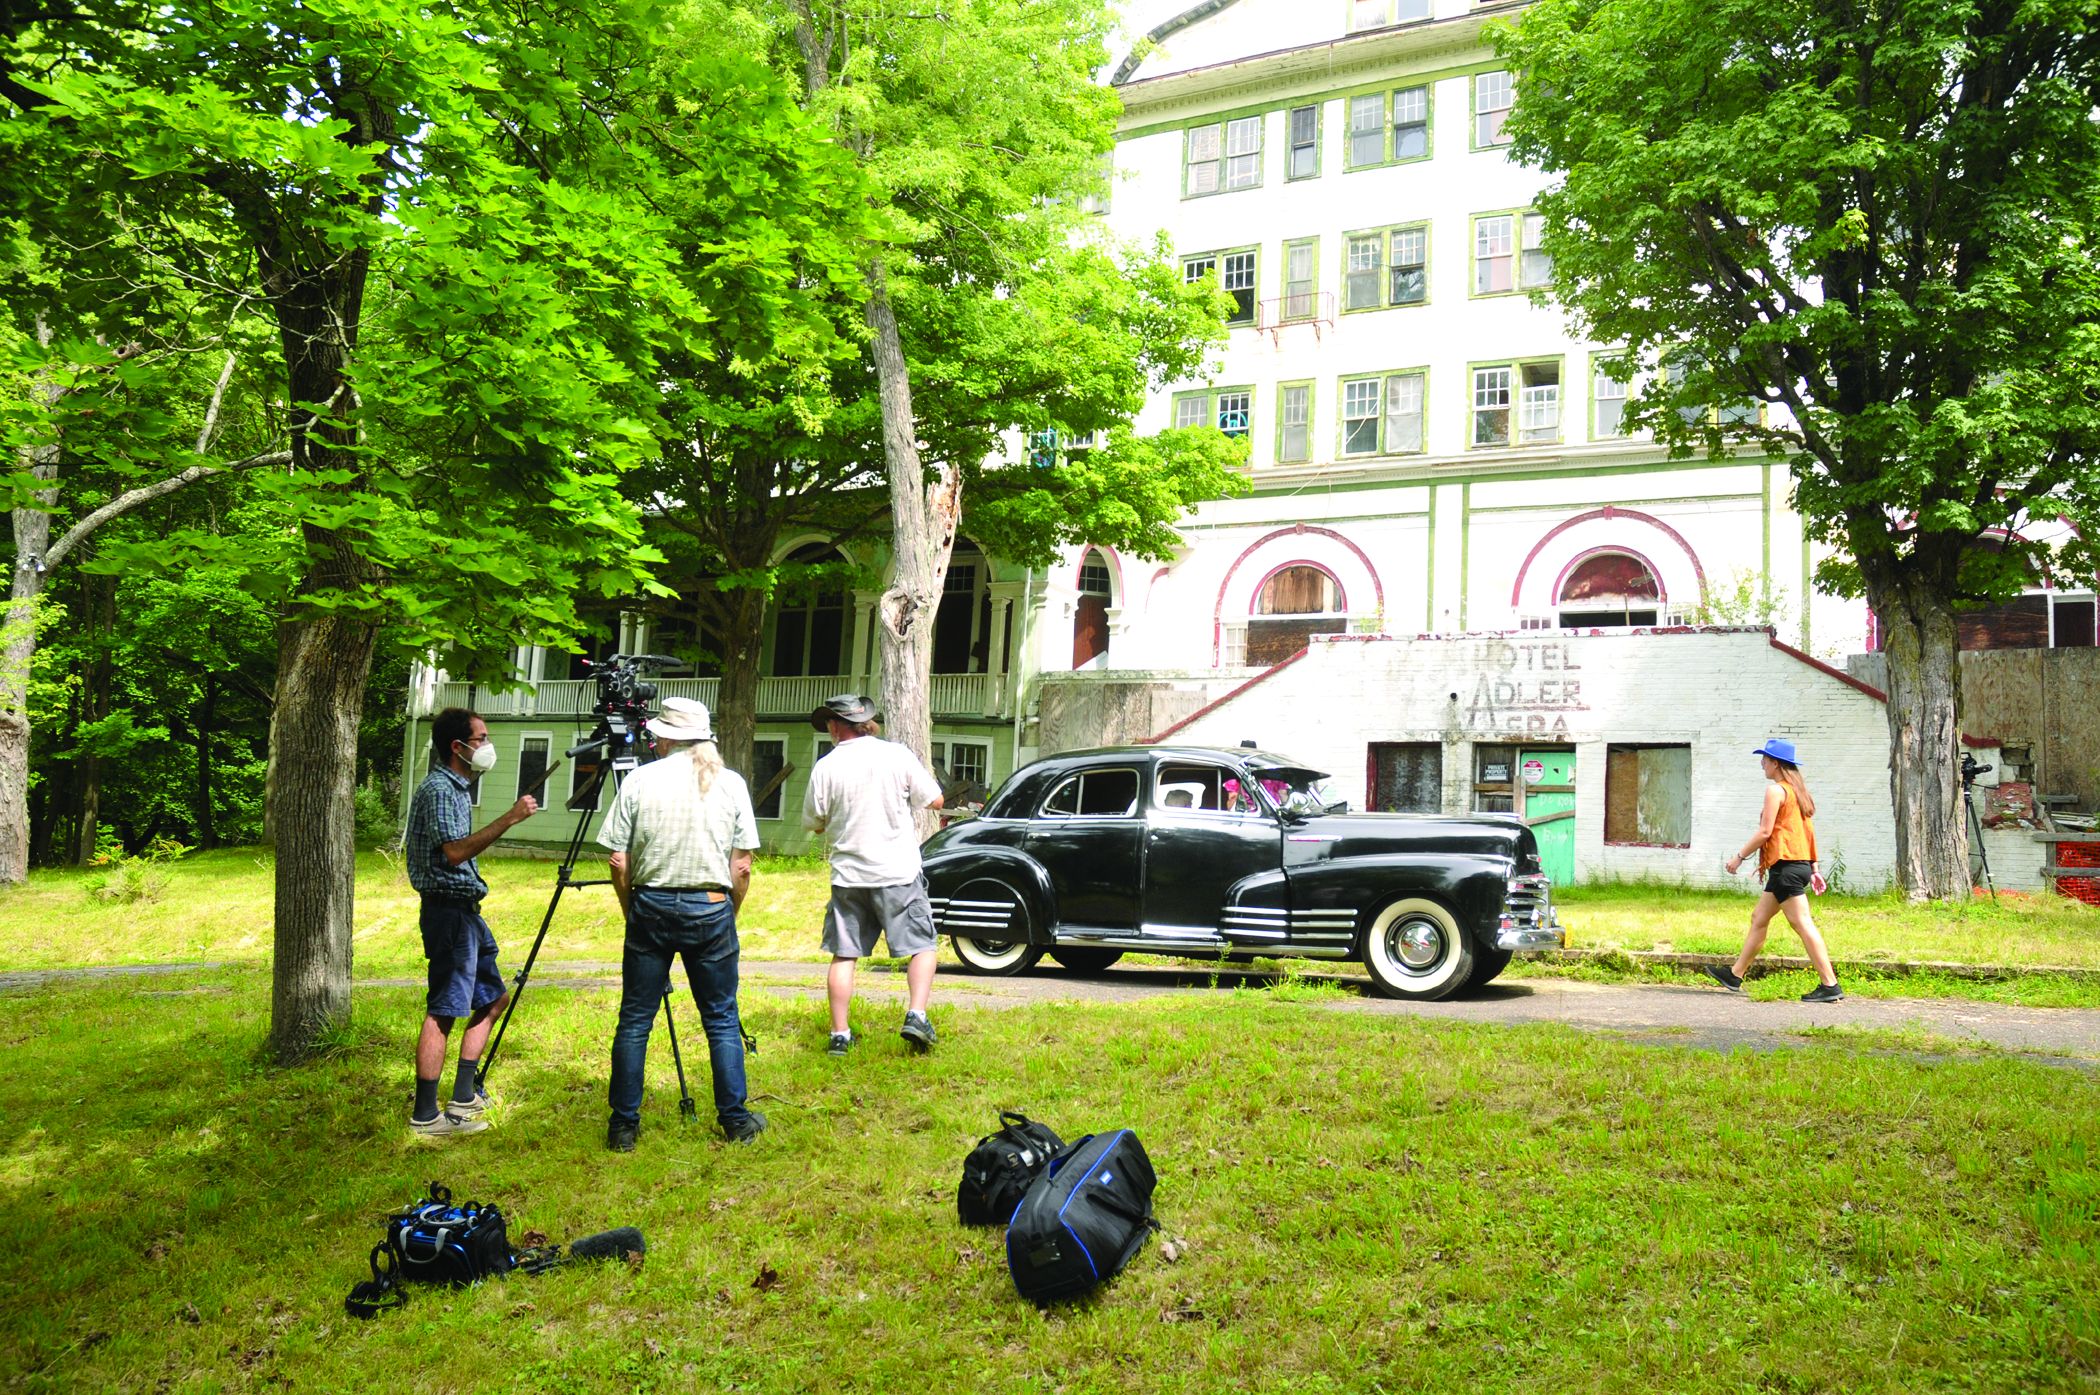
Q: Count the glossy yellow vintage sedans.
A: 0